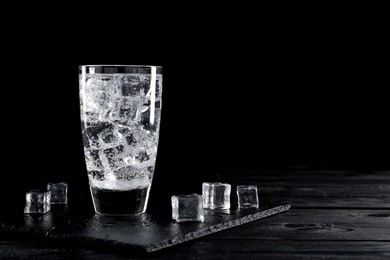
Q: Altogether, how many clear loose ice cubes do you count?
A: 5